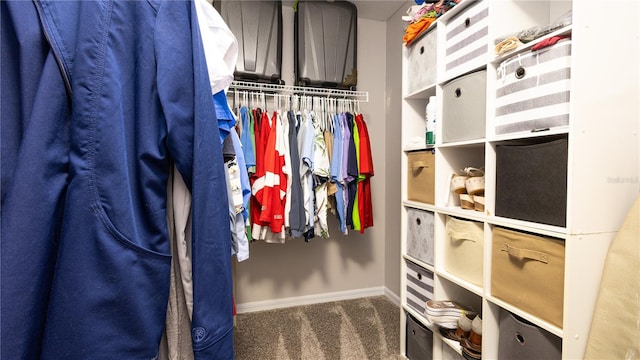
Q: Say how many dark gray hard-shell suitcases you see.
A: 2